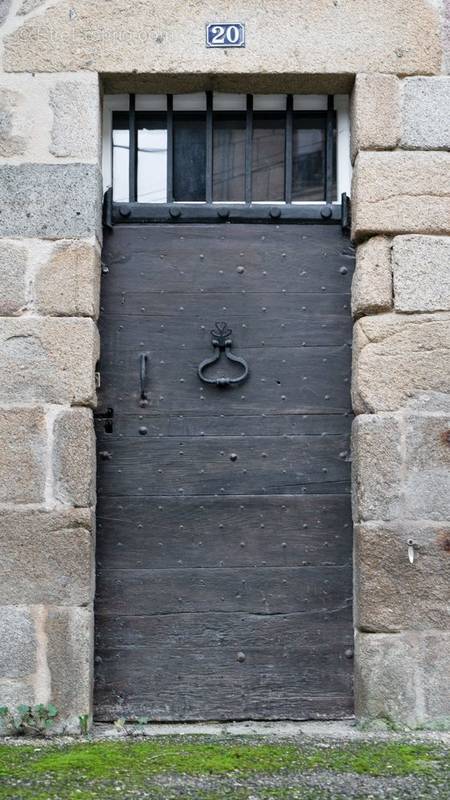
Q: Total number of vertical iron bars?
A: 6